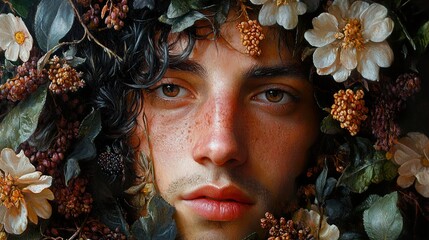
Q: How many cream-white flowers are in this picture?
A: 6